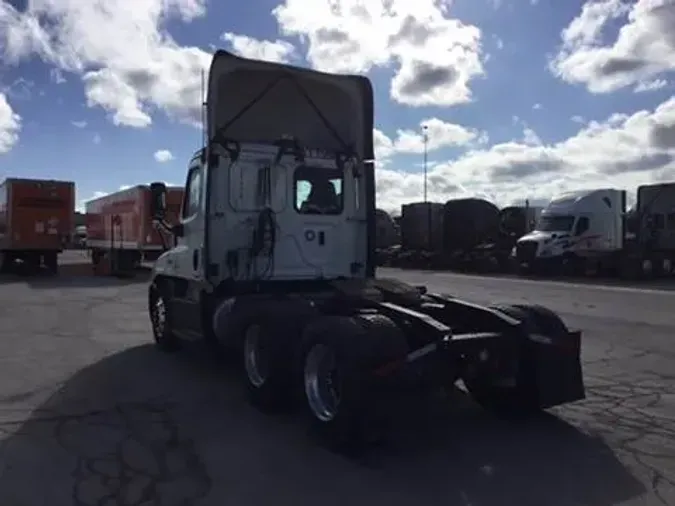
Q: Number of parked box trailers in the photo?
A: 2